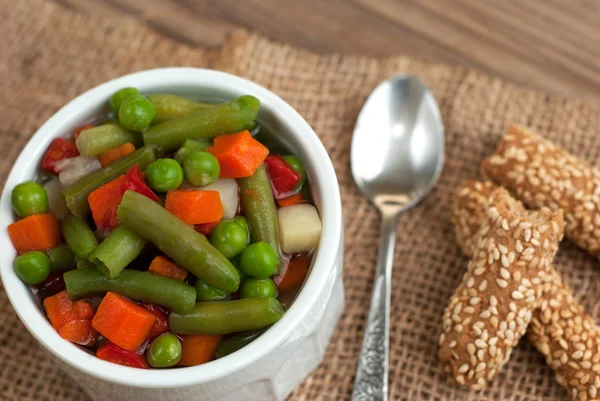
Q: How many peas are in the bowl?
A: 13